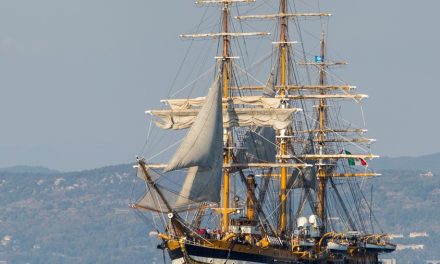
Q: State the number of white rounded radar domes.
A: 2